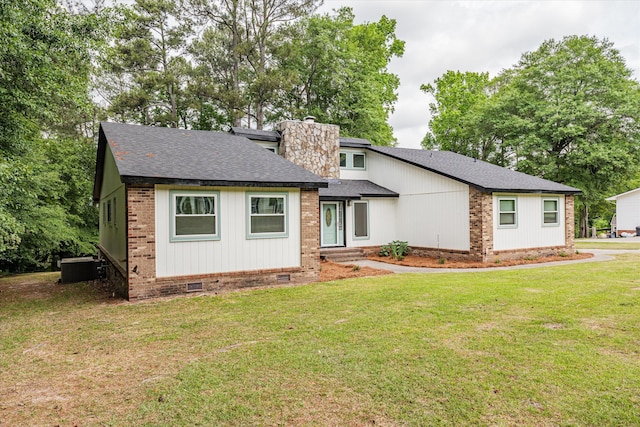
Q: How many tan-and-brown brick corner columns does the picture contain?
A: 4